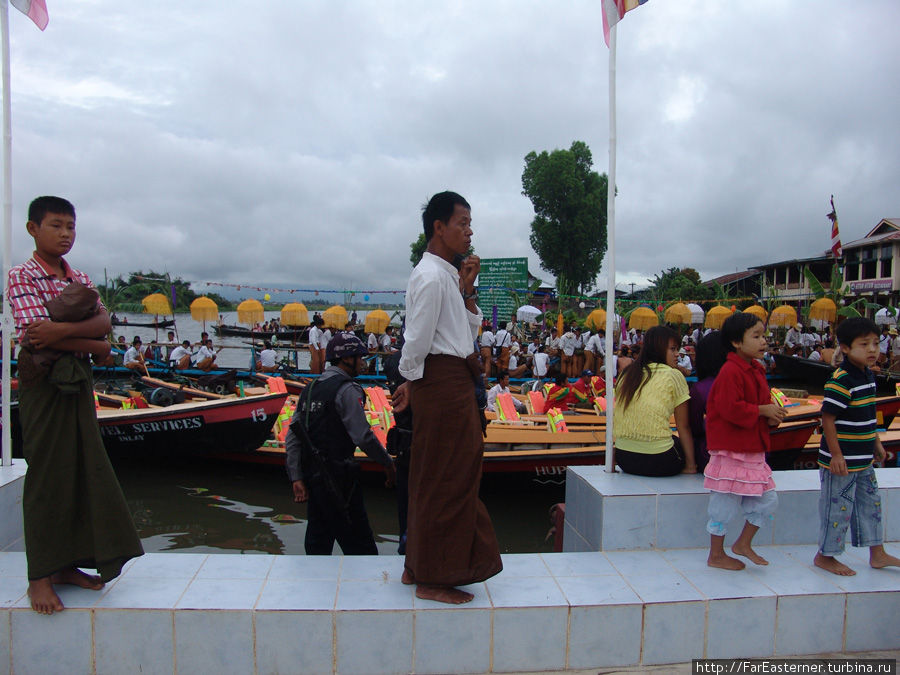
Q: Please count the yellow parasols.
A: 13